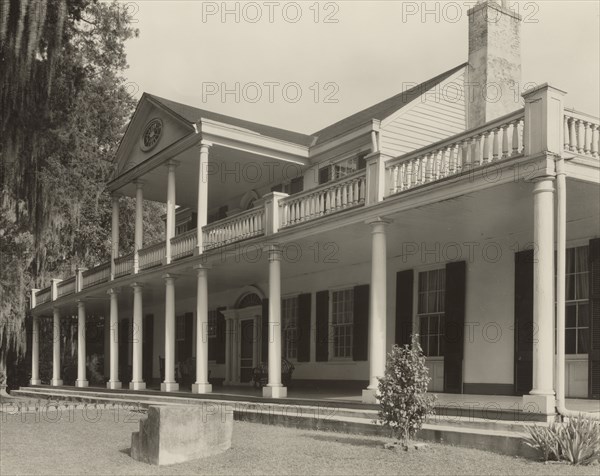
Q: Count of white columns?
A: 14